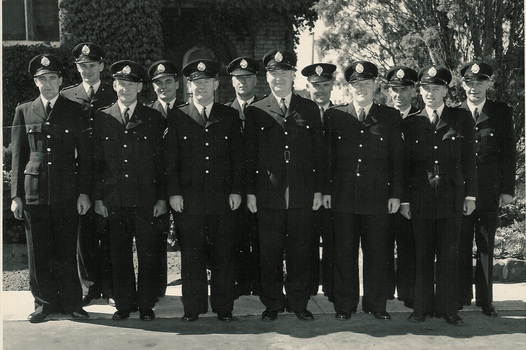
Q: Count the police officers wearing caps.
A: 12